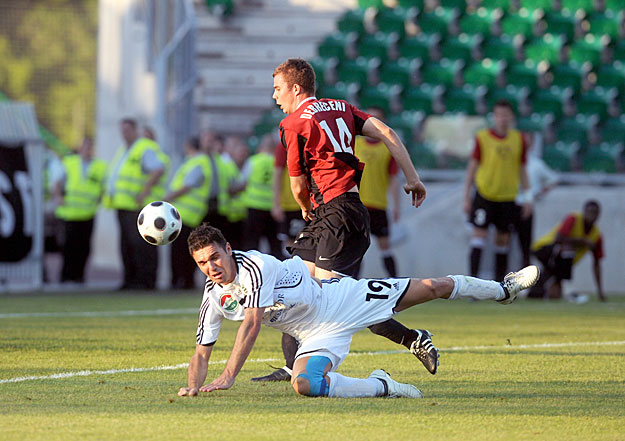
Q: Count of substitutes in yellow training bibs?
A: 4